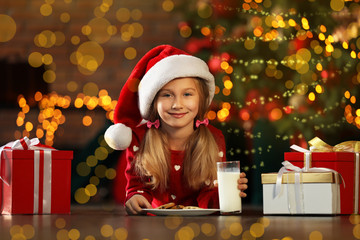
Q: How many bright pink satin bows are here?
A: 2